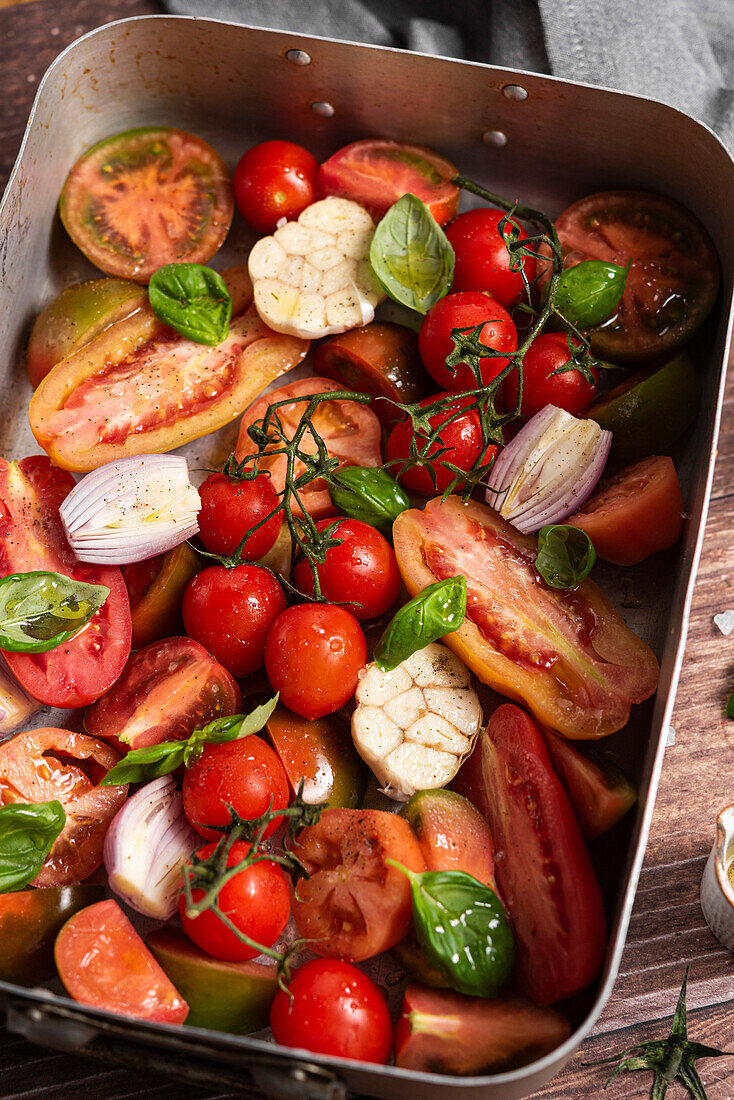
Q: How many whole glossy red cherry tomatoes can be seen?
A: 12